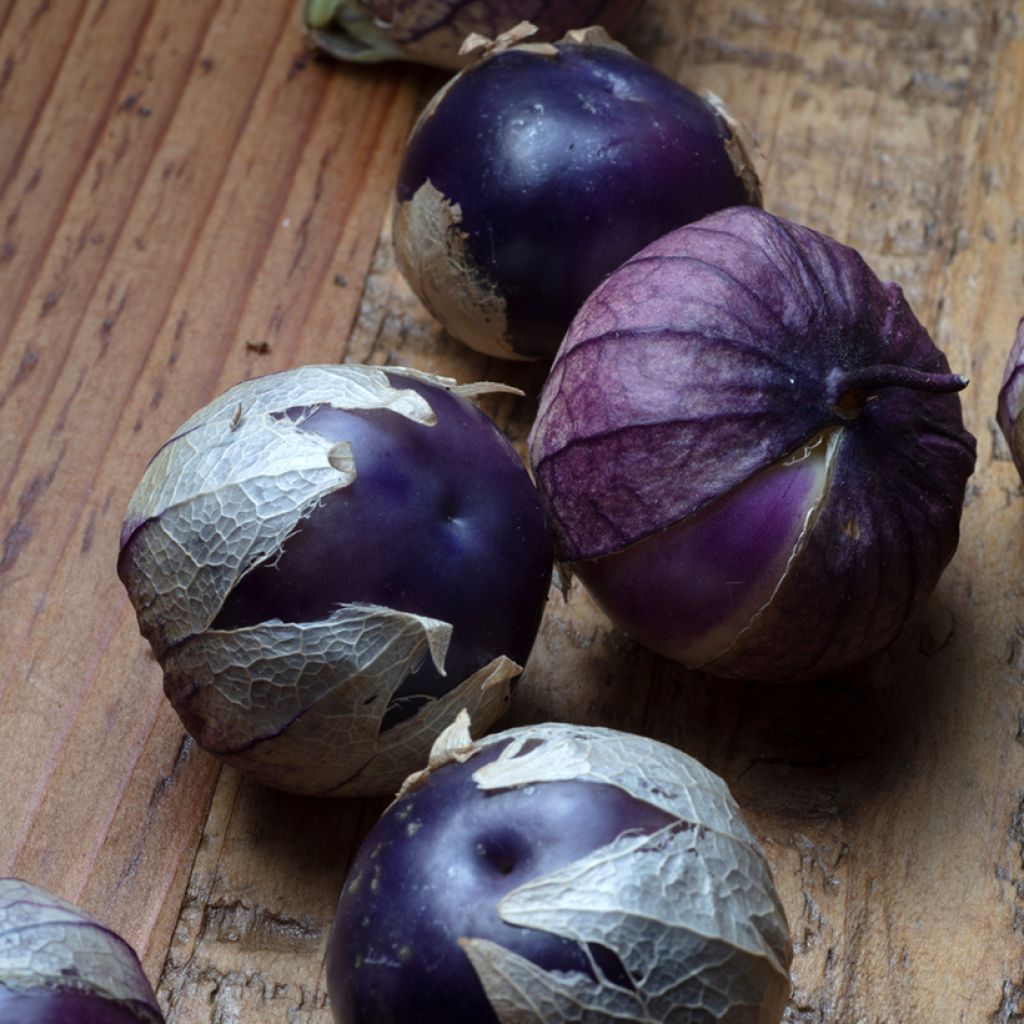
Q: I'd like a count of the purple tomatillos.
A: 7